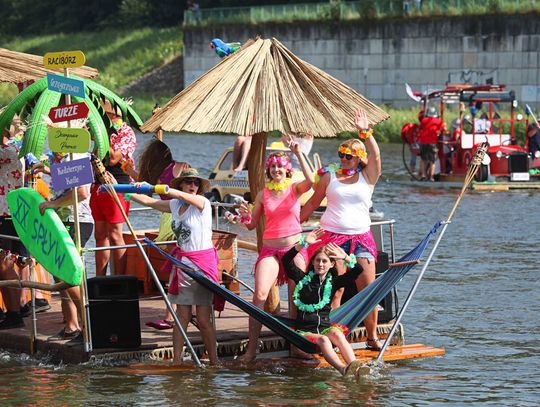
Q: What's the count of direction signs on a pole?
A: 5